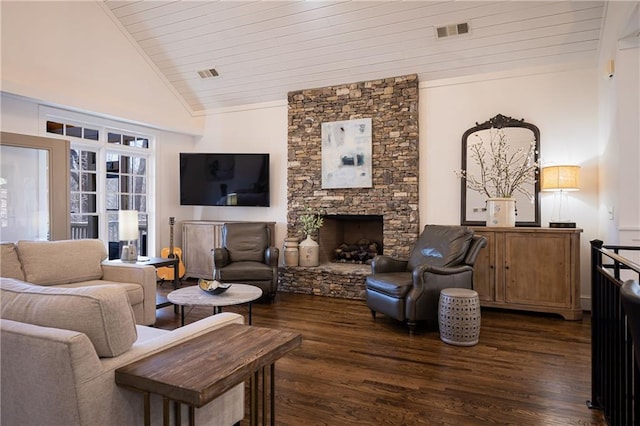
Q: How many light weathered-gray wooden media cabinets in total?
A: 1